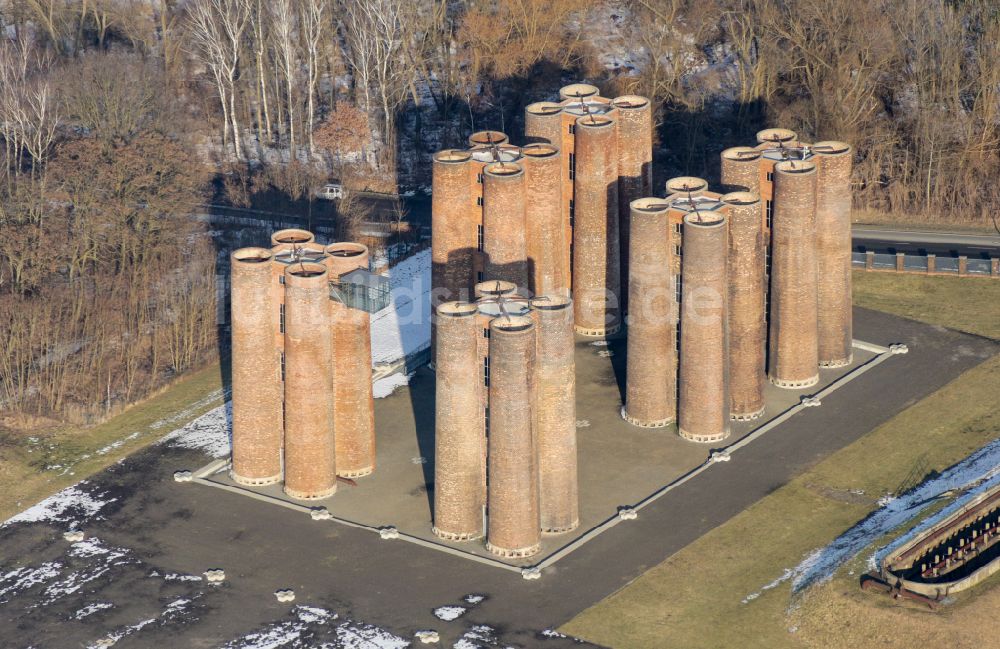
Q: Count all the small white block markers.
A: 12